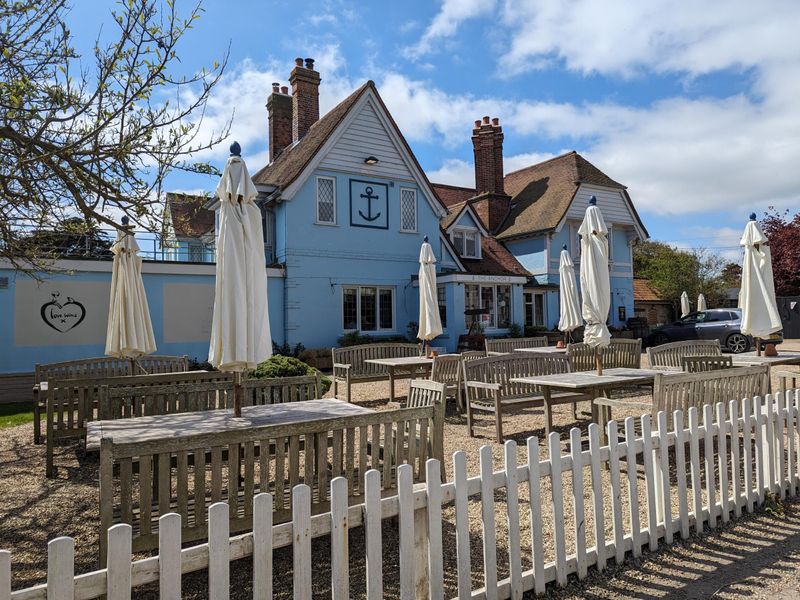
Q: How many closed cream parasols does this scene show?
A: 8